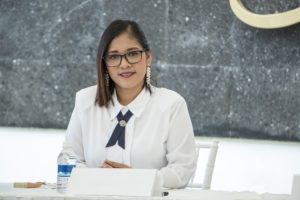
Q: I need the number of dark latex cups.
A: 0